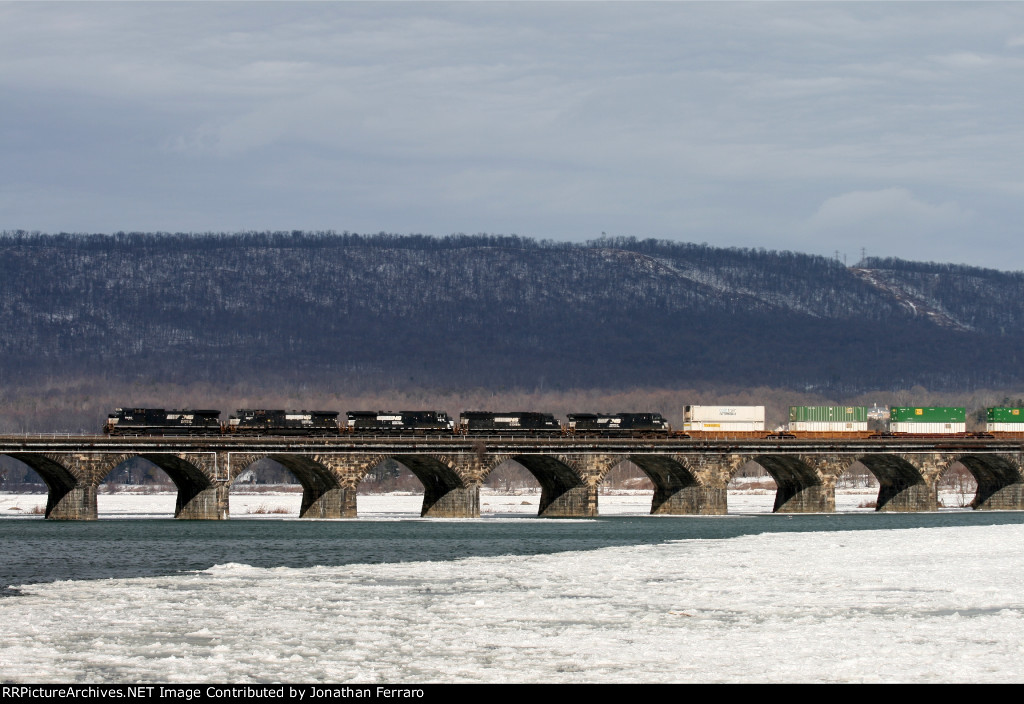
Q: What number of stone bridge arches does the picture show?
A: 9